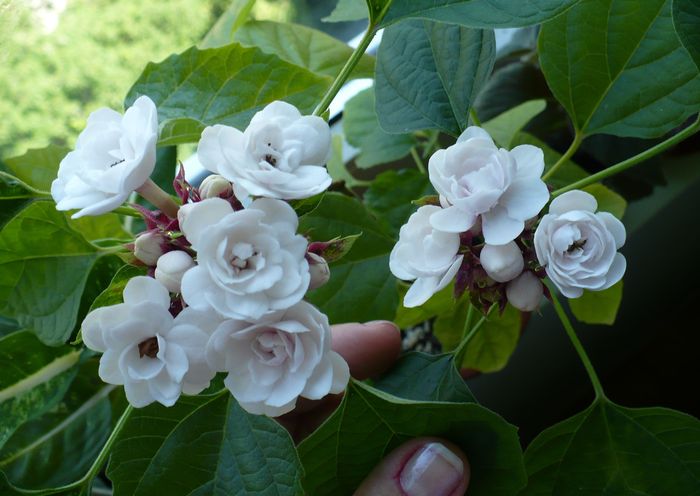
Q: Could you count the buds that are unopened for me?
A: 6